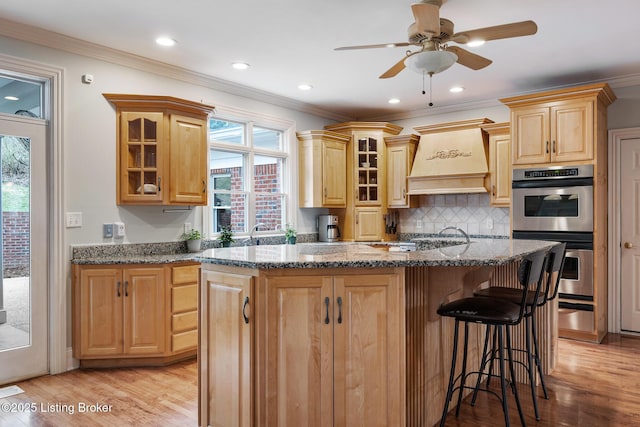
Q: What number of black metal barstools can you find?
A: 2